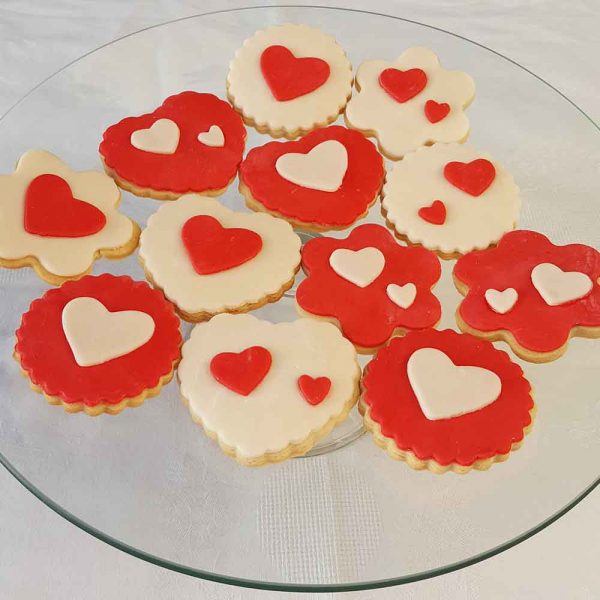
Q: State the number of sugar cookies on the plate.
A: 12